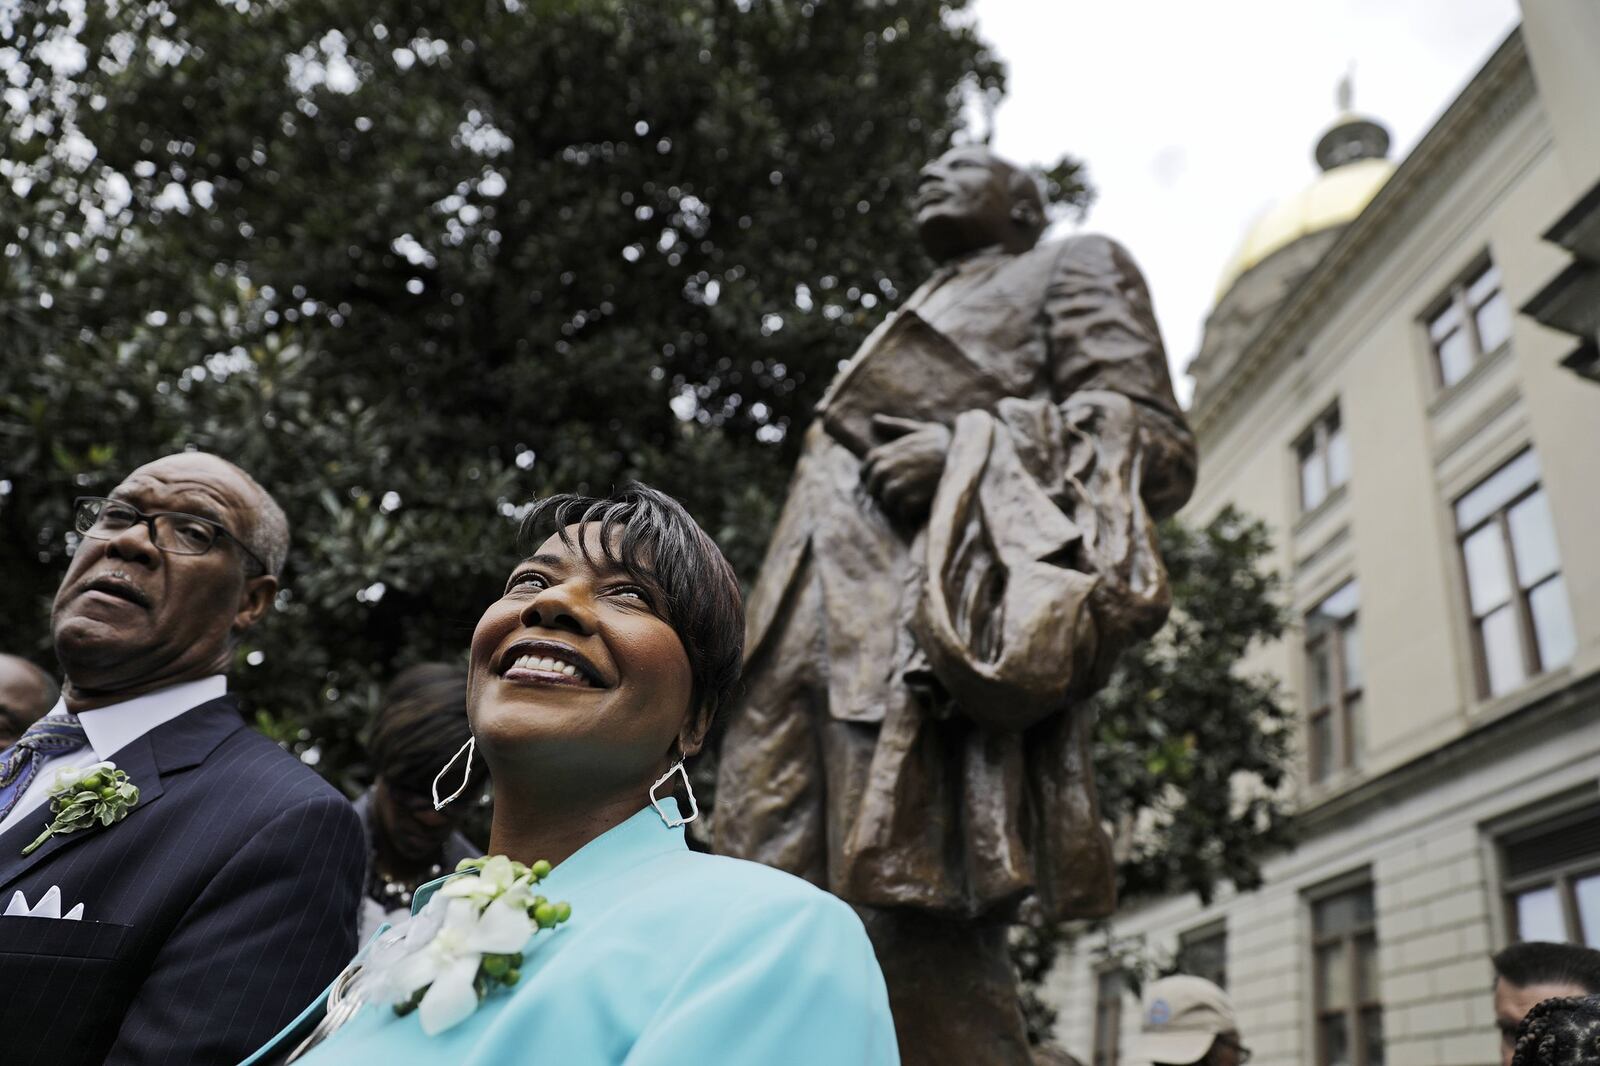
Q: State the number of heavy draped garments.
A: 1